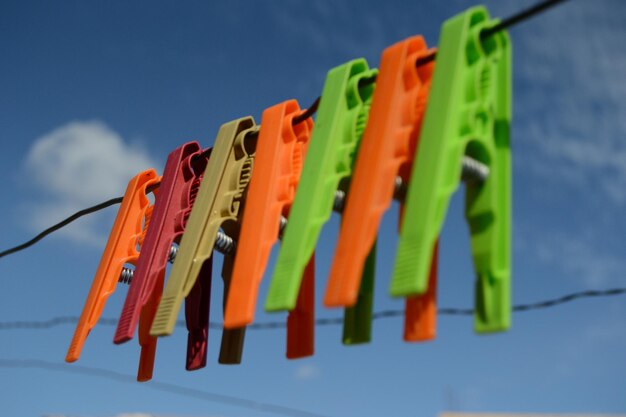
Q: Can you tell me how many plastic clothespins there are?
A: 7